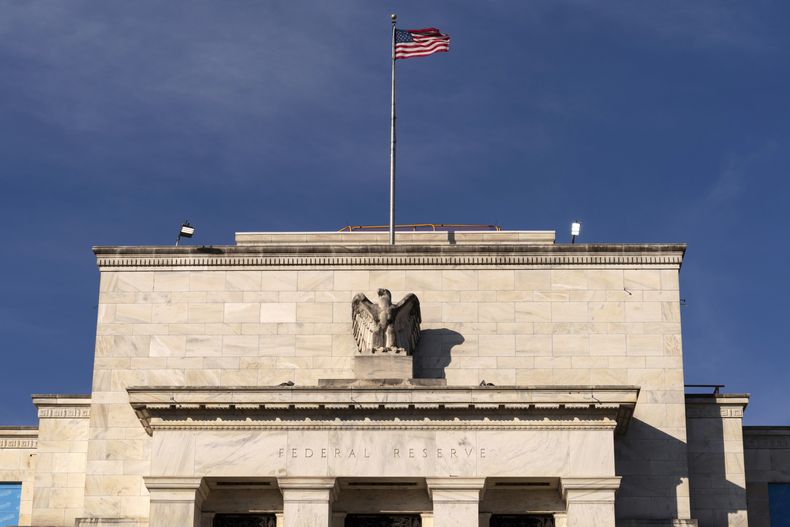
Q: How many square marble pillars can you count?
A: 4